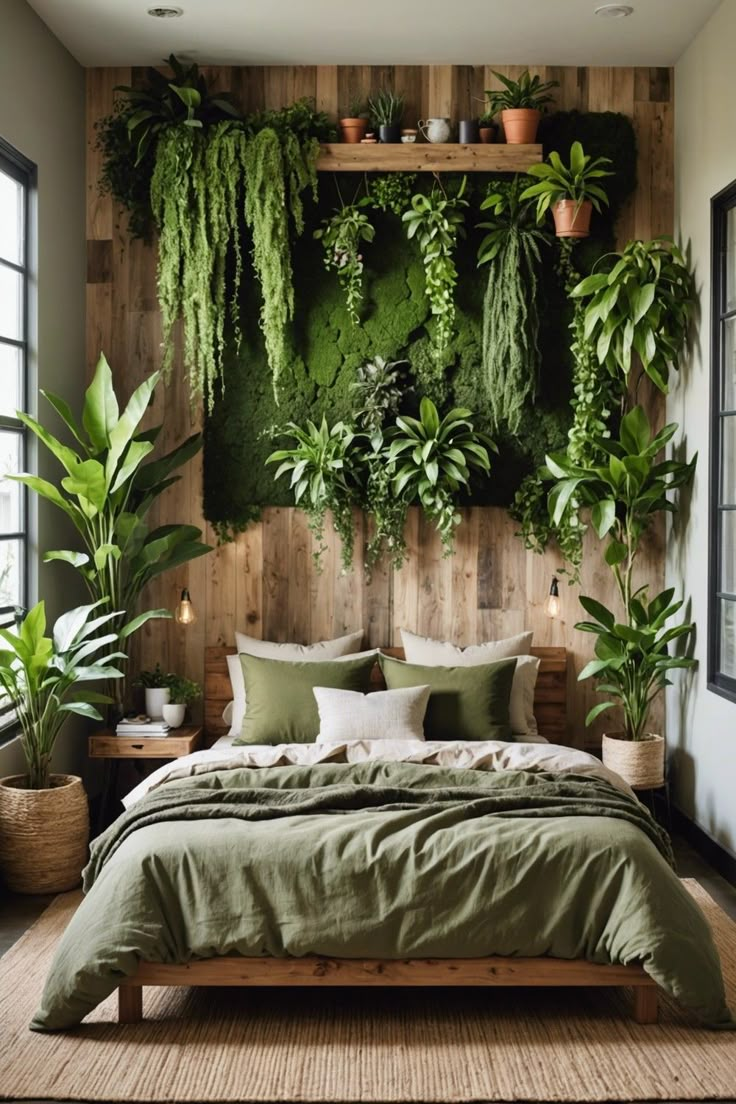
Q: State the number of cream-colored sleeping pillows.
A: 4